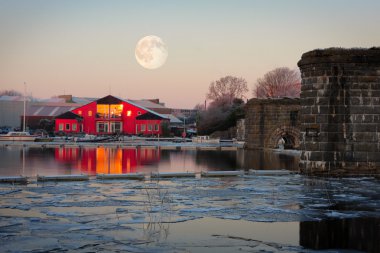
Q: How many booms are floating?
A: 6